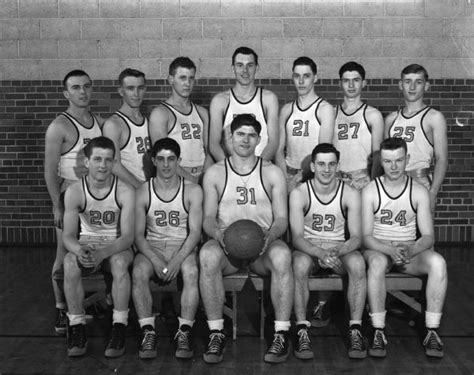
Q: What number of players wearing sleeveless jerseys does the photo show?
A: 12